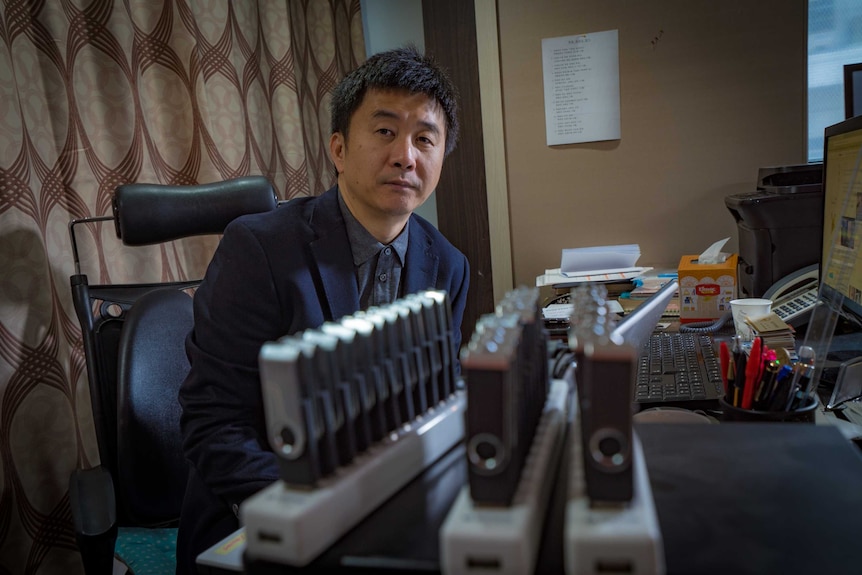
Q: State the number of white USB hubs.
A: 3